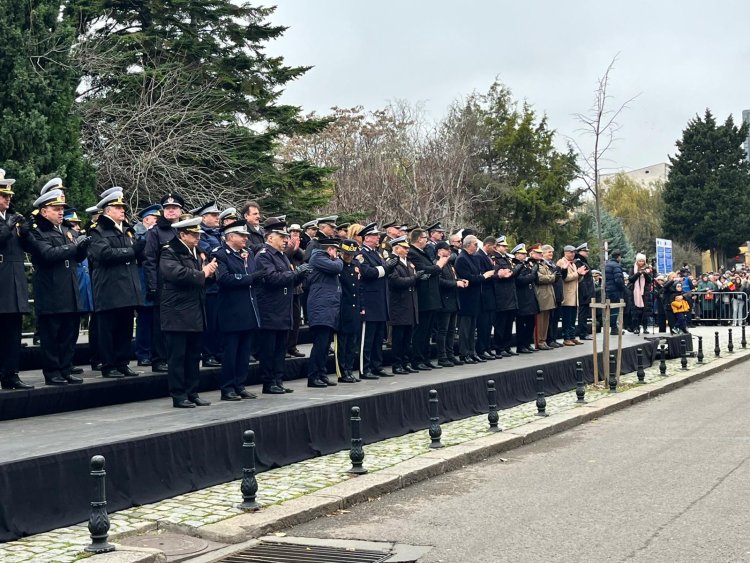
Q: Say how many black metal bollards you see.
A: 15